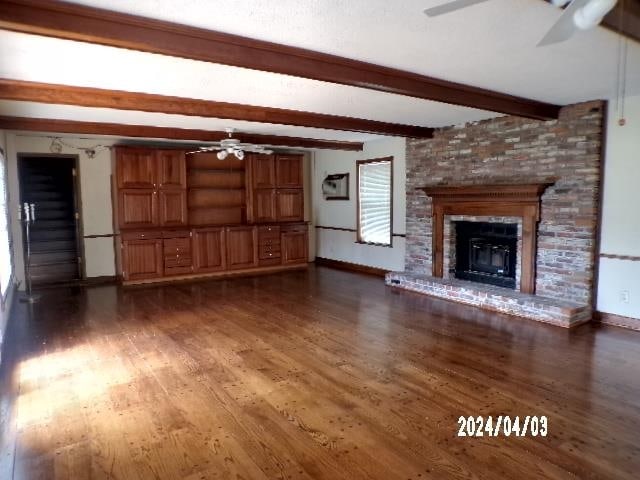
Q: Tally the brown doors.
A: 12